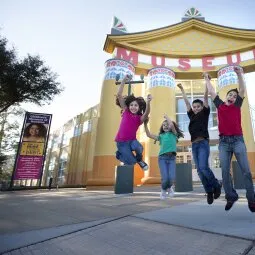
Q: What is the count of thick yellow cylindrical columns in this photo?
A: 3